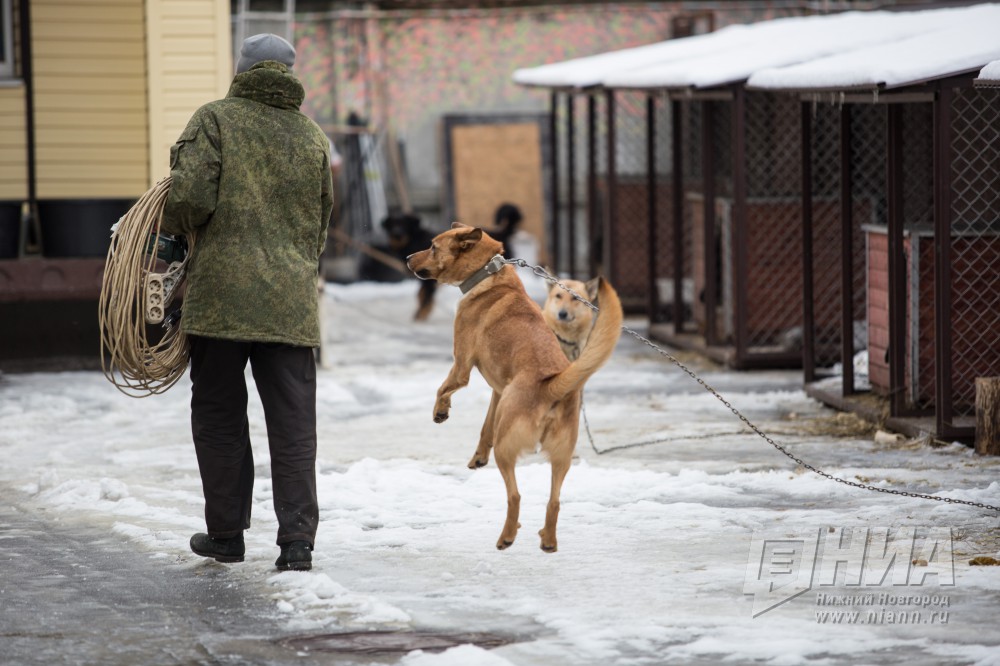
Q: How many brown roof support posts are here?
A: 12